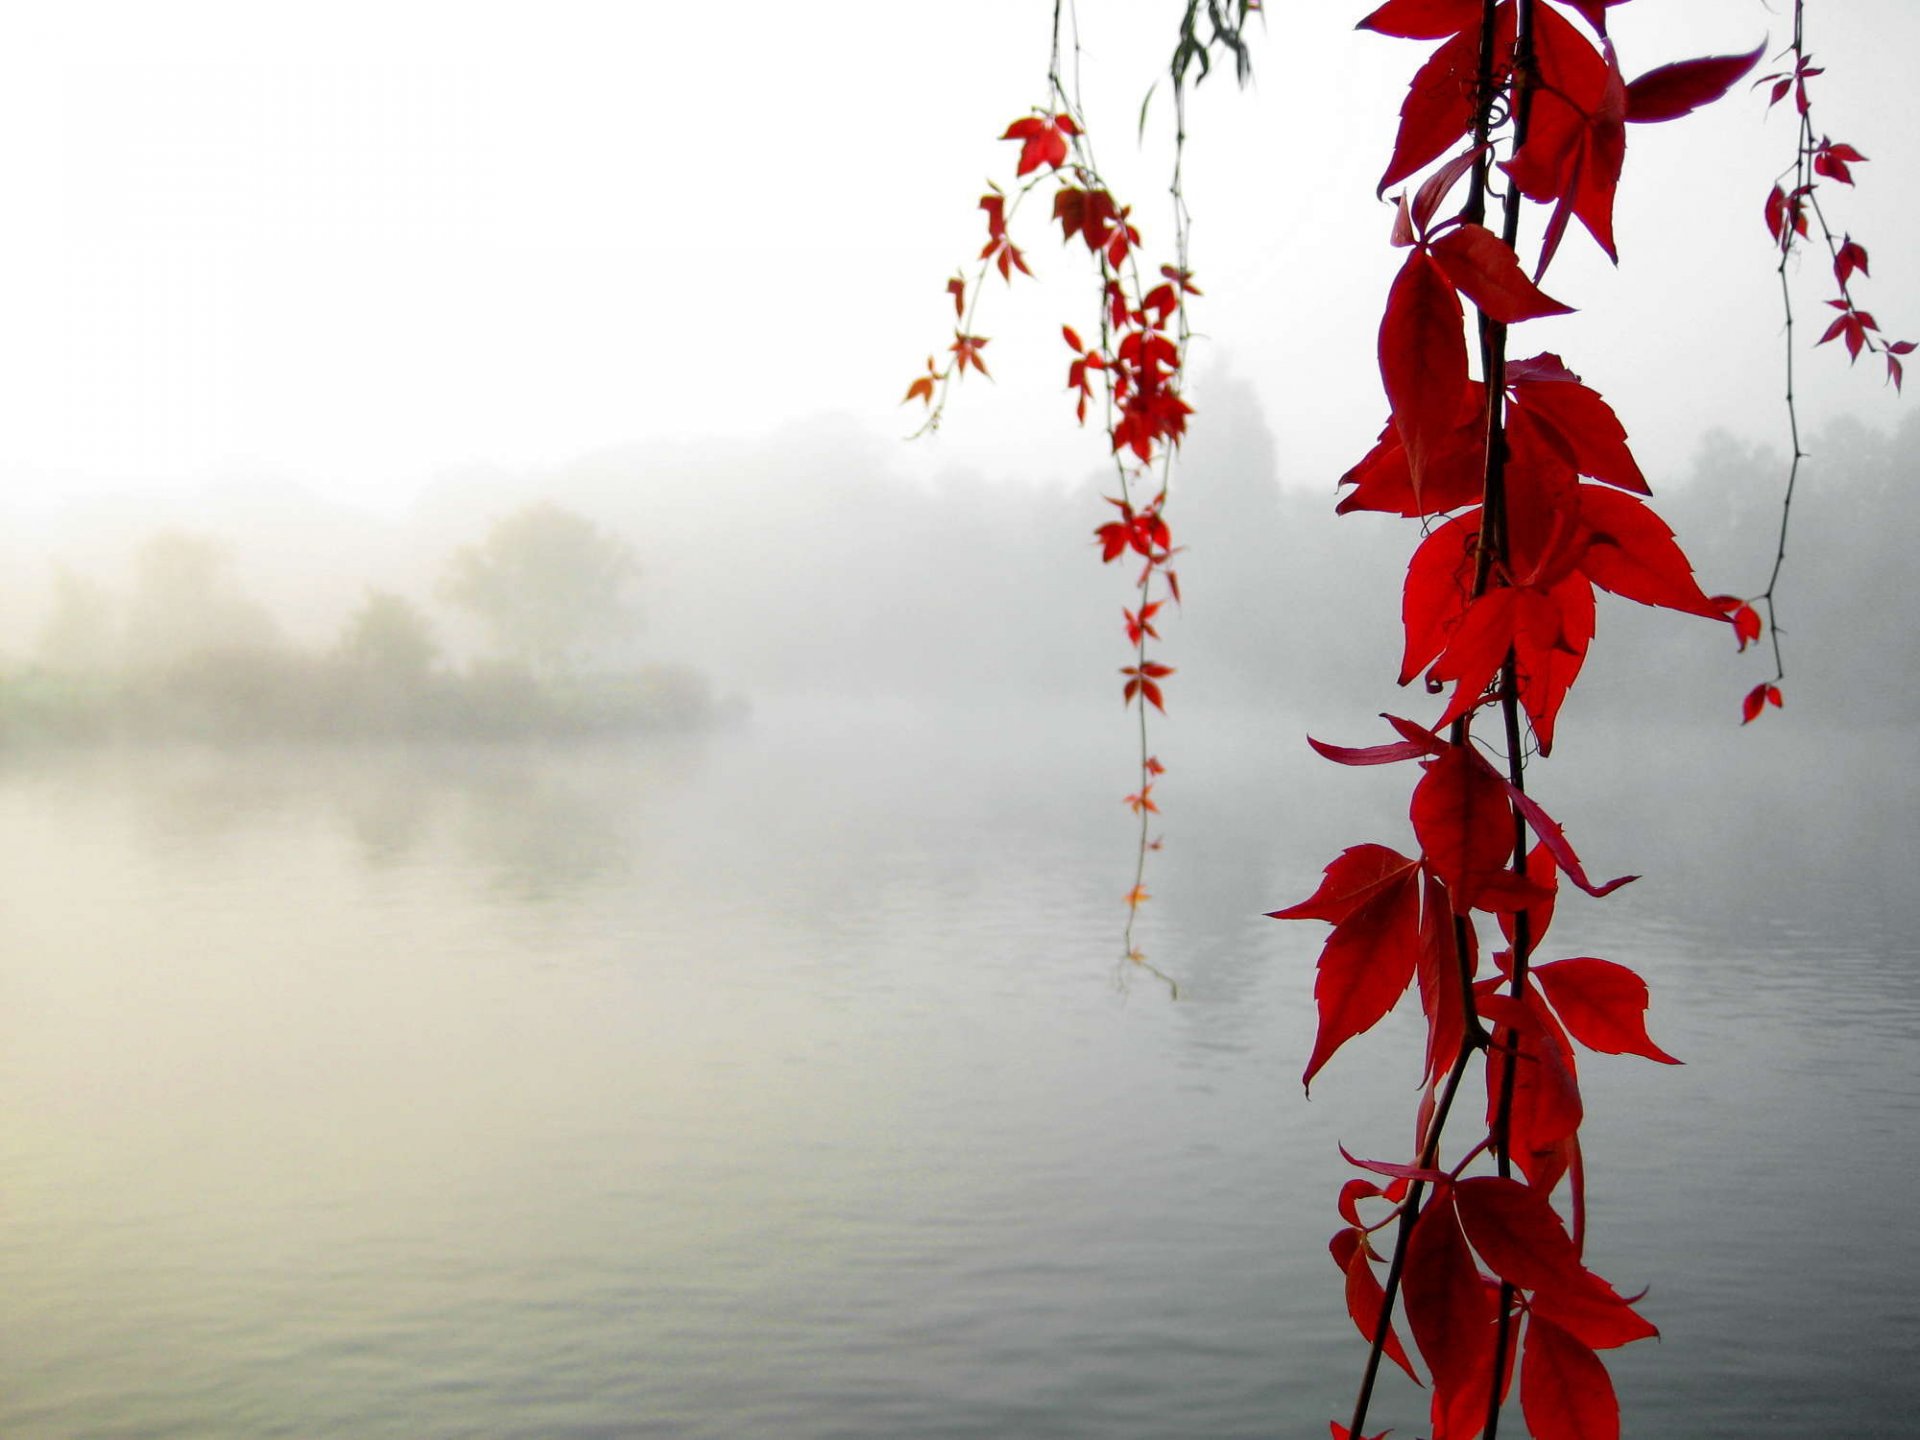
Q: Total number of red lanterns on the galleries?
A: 0